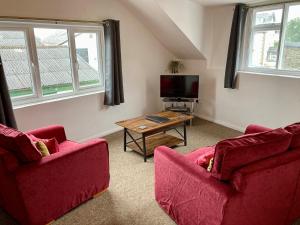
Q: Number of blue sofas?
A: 0